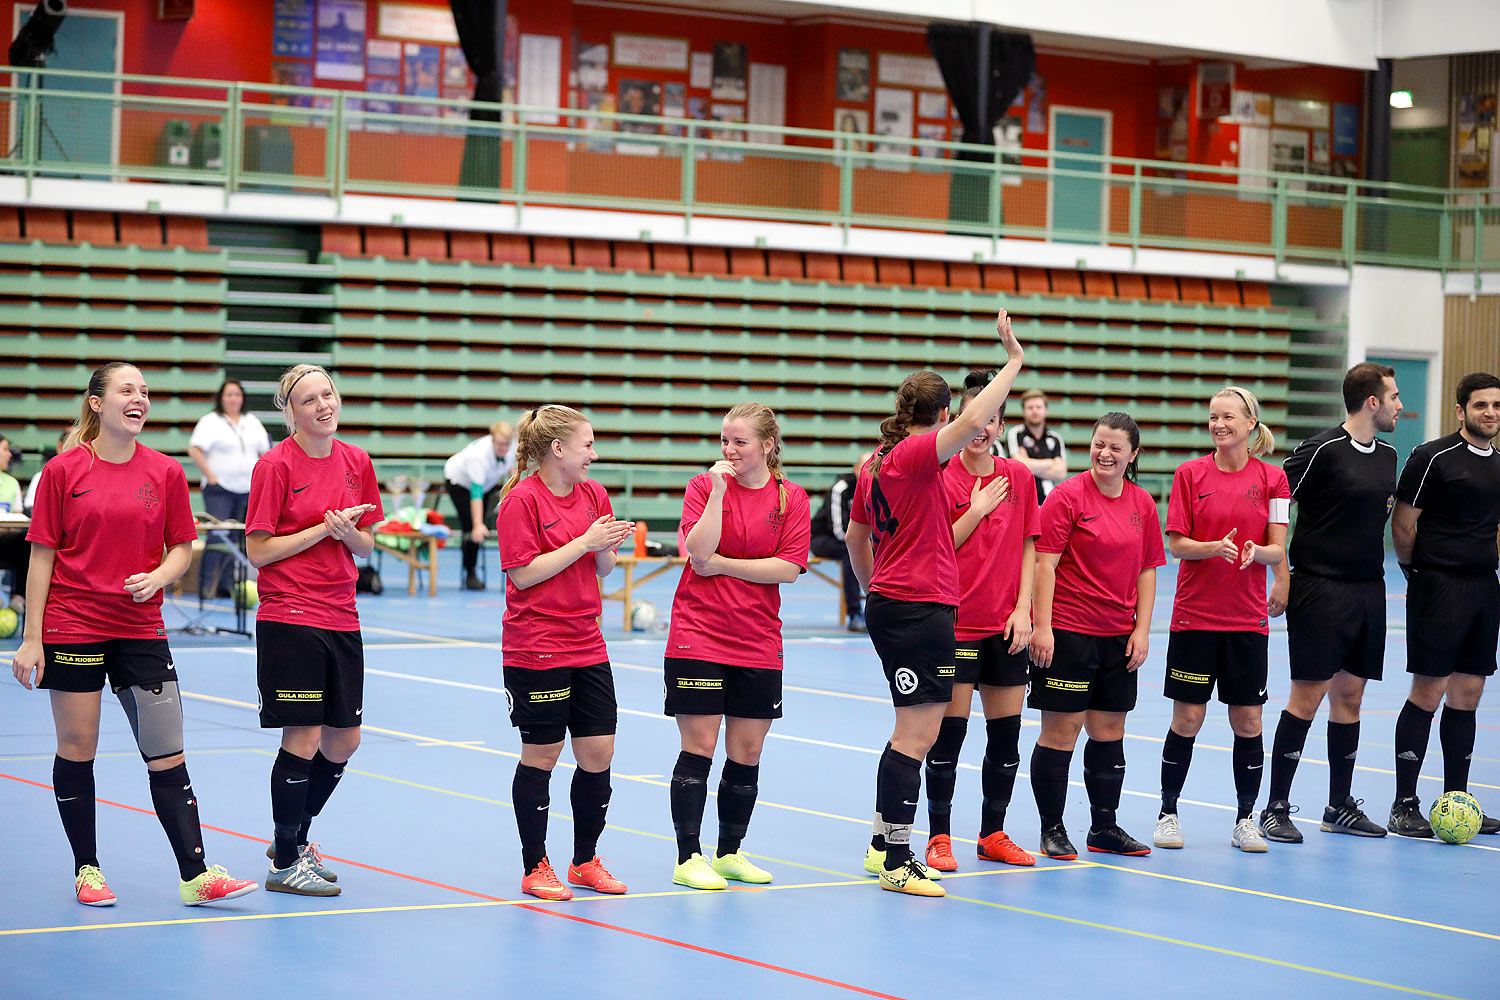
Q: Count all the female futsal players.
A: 8